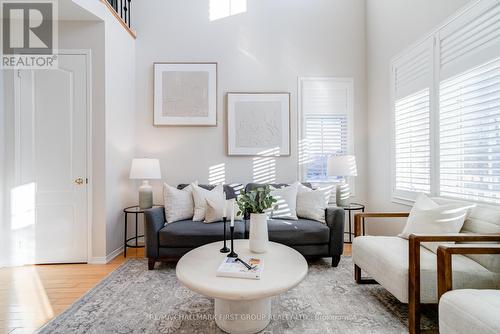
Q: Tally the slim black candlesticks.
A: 2